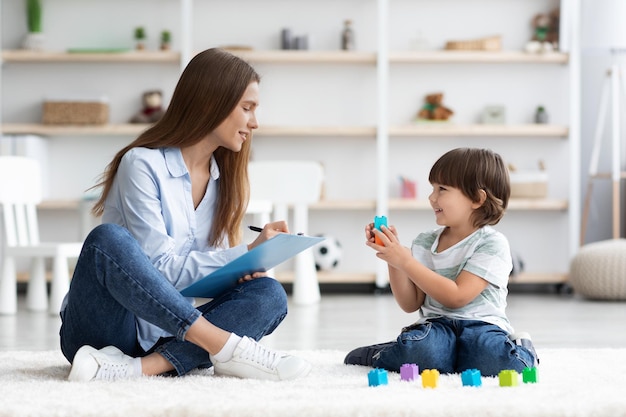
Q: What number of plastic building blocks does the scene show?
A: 8